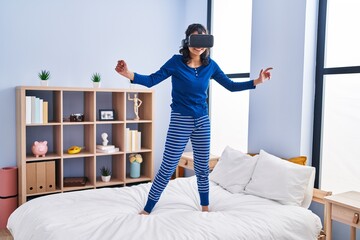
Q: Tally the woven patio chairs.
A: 0